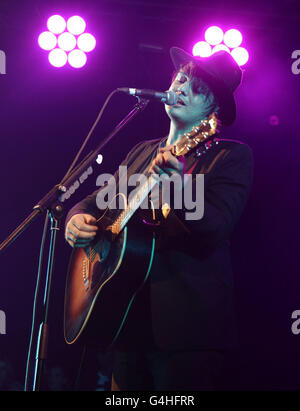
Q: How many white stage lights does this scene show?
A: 12